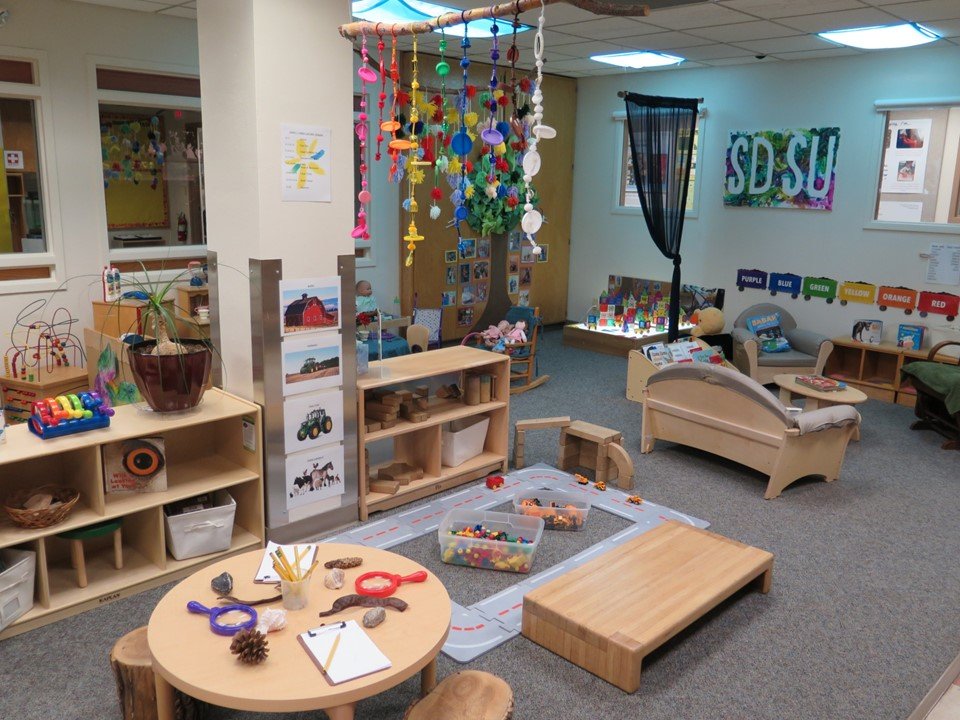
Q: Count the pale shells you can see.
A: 2